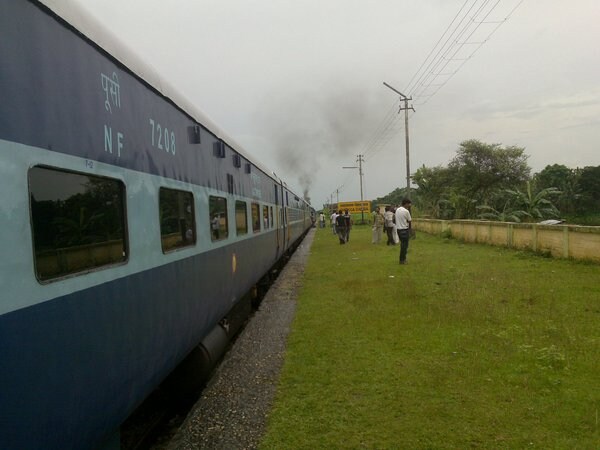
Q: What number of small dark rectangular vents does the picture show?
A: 4